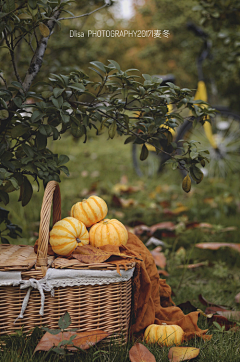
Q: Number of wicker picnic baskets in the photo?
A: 1